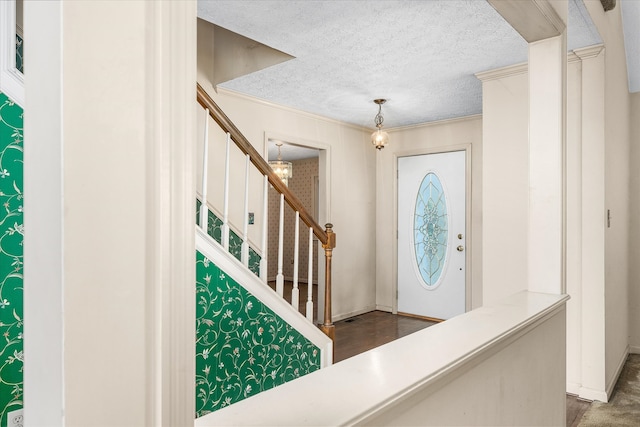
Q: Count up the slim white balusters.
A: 7